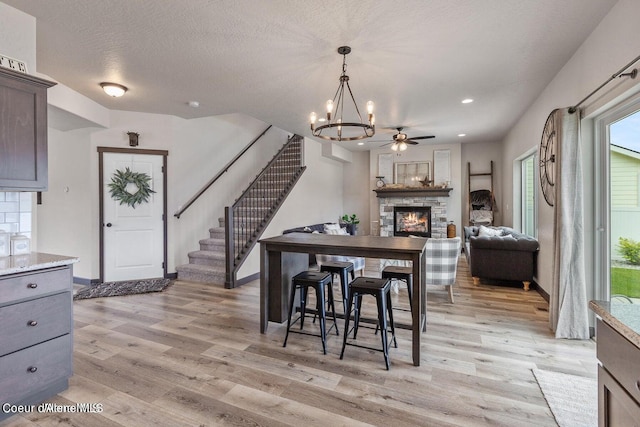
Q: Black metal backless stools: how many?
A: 4